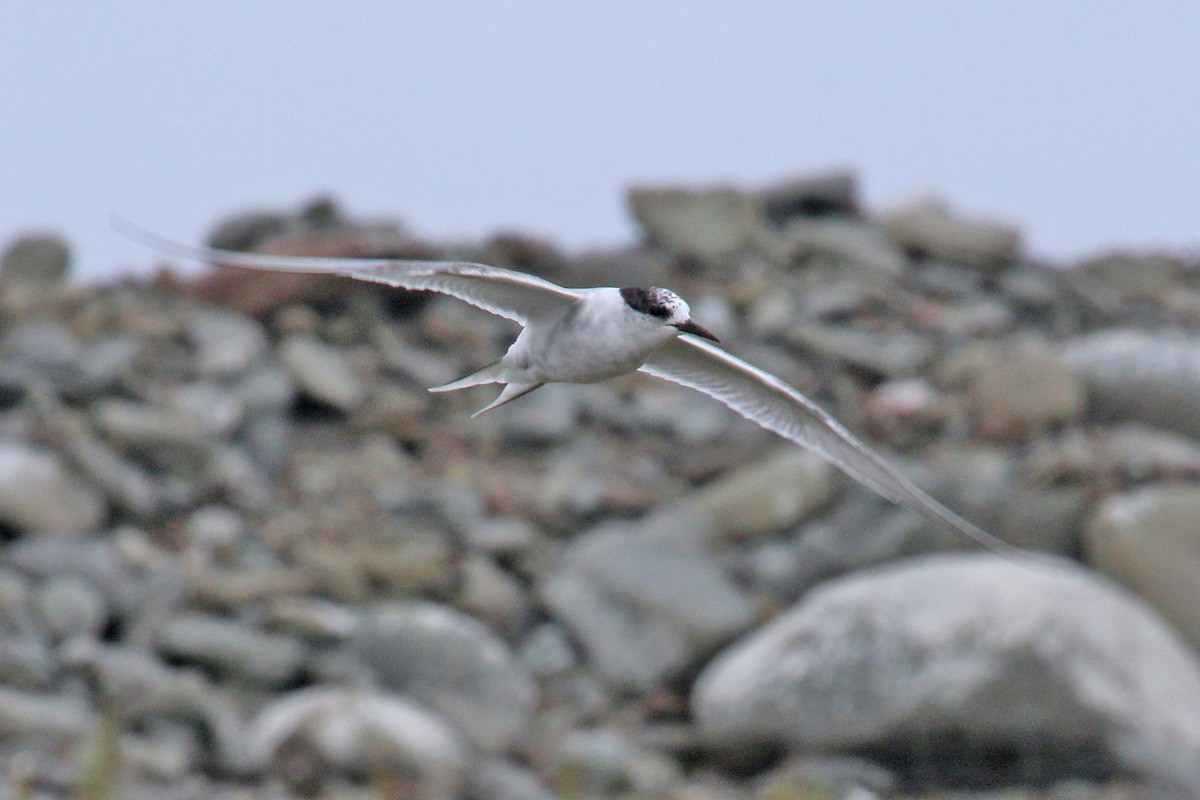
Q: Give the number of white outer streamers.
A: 2